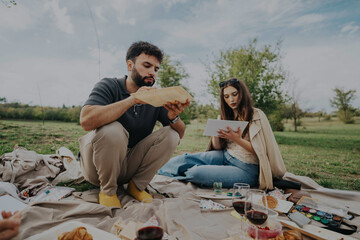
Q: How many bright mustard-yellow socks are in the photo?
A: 2